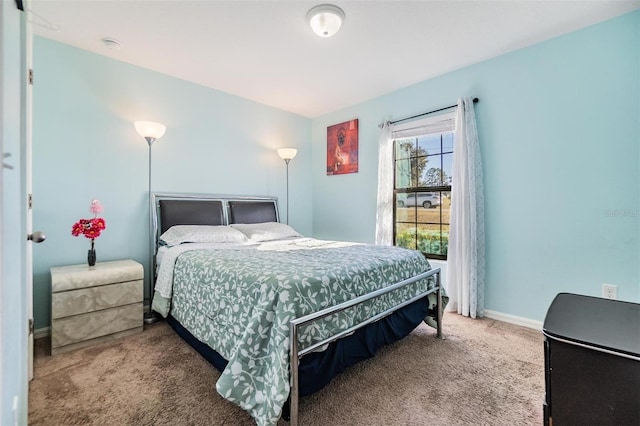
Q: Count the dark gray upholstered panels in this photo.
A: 2